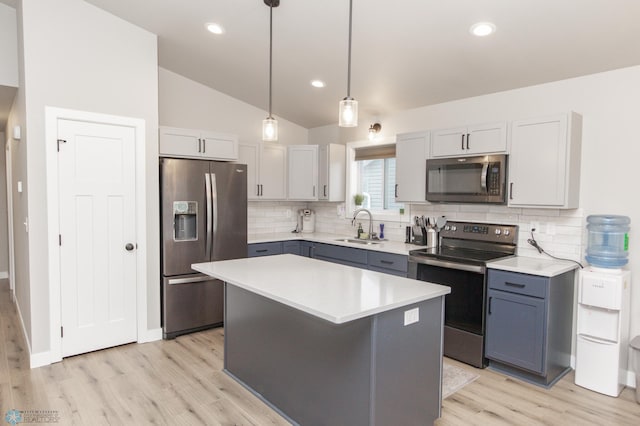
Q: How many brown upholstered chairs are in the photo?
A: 0